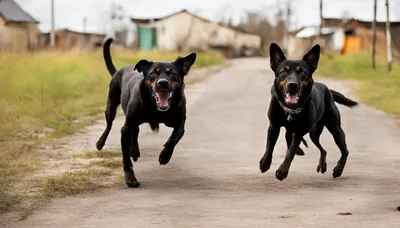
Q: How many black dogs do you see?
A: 2